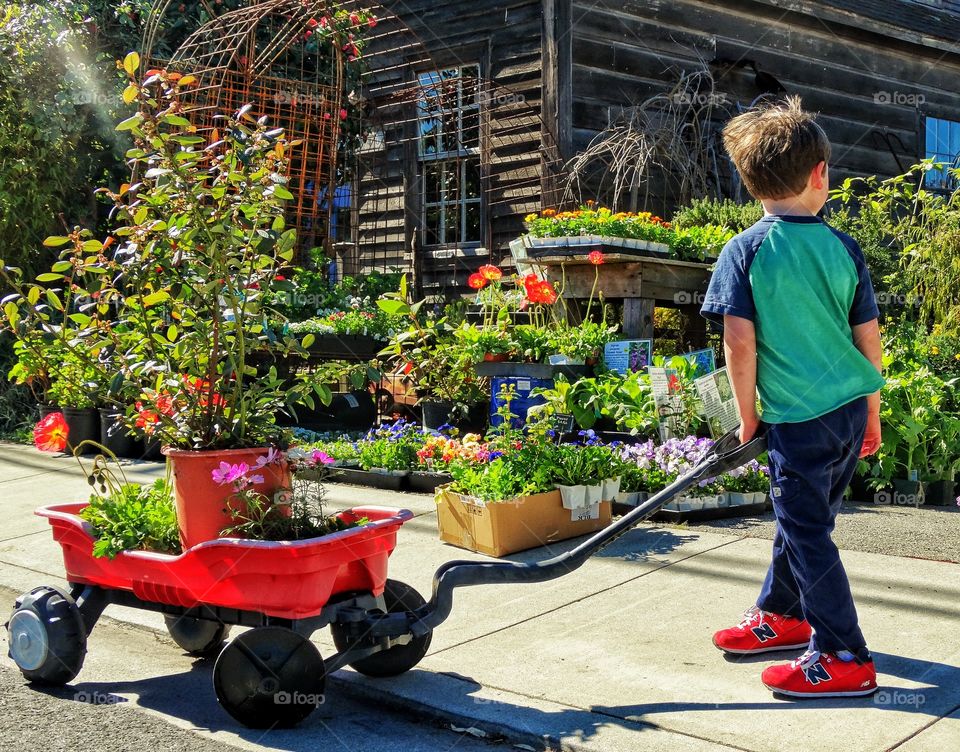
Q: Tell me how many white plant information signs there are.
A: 2